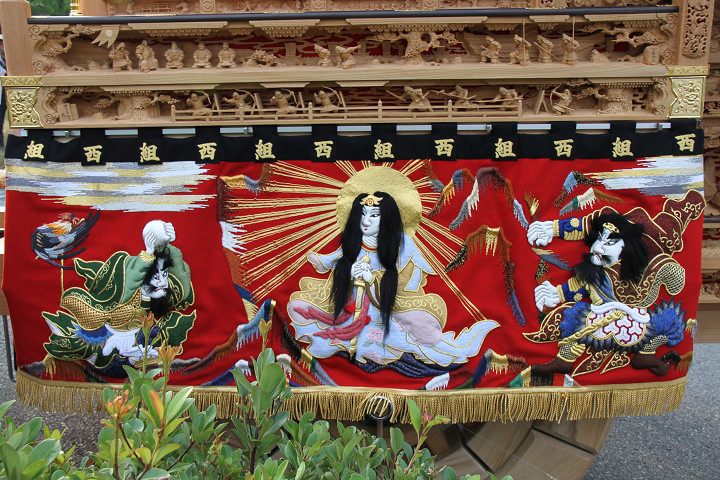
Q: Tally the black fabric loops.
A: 12